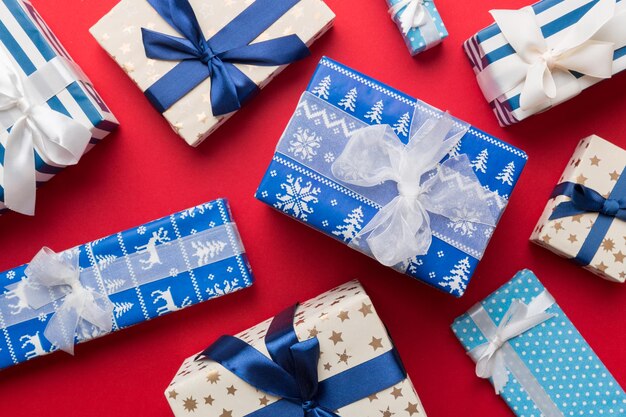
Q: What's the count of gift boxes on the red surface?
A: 9